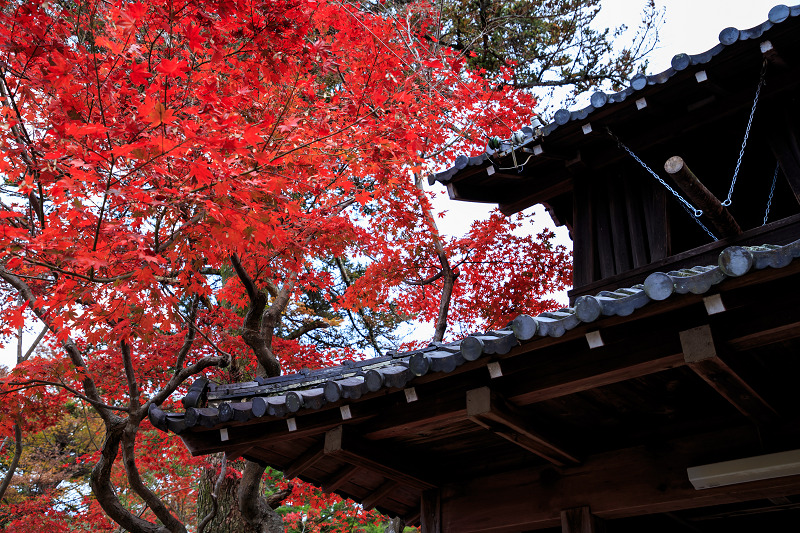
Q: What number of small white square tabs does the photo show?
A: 13